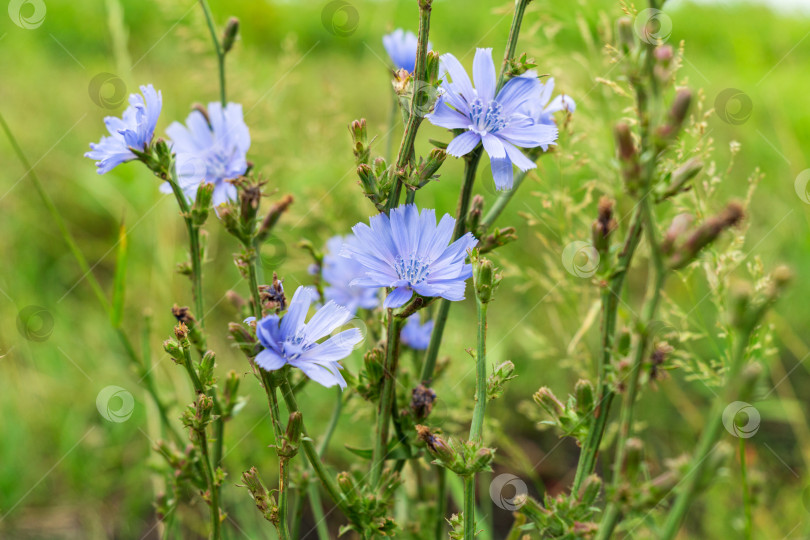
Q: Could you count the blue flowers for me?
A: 9